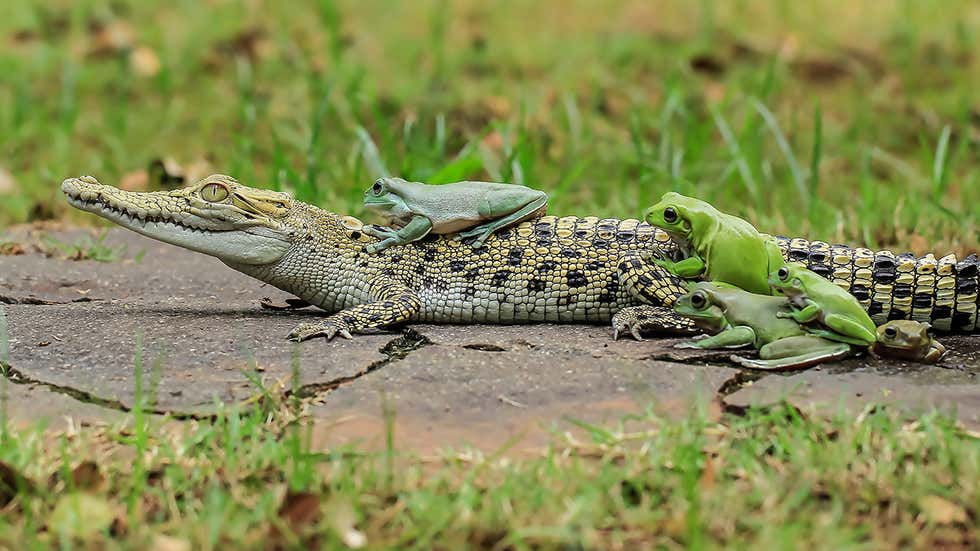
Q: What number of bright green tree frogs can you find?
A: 2